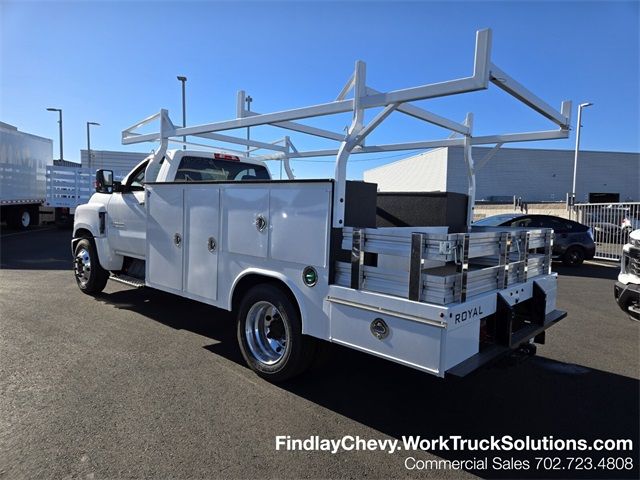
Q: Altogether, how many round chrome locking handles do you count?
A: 4